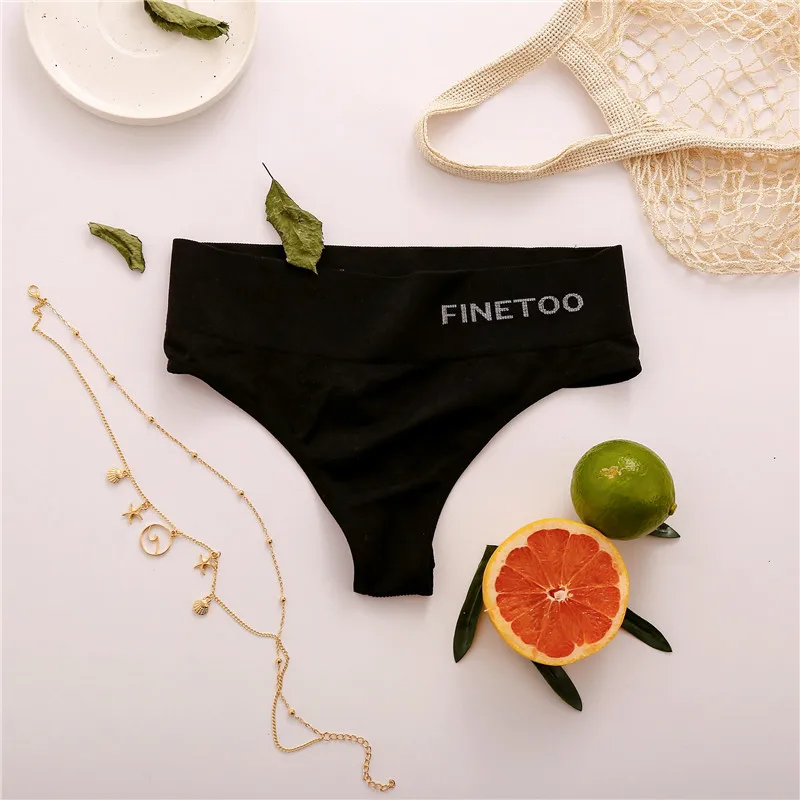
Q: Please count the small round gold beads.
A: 9